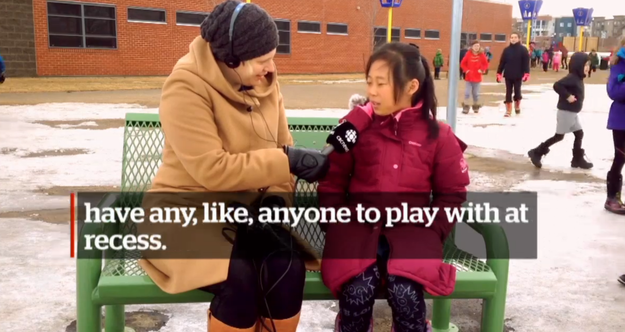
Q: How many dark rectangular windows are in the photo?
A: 12